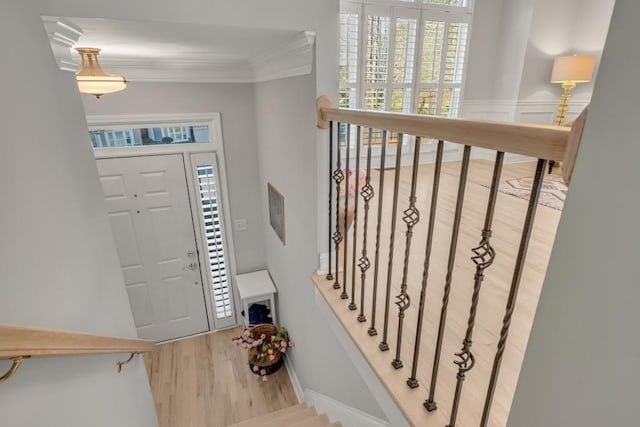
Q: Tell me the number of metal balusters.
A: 12